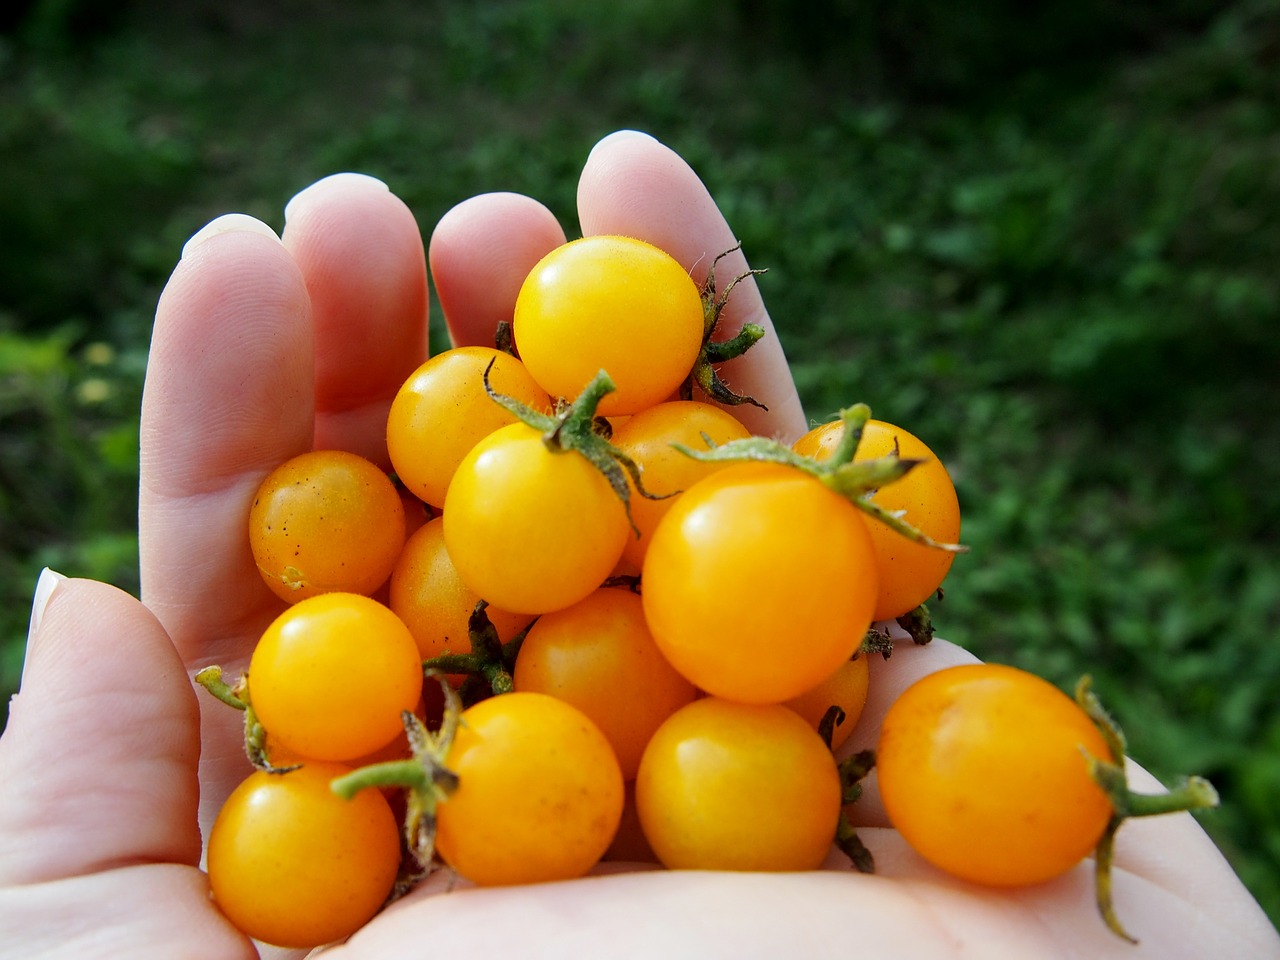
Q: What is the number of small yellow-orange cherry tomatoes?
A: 15